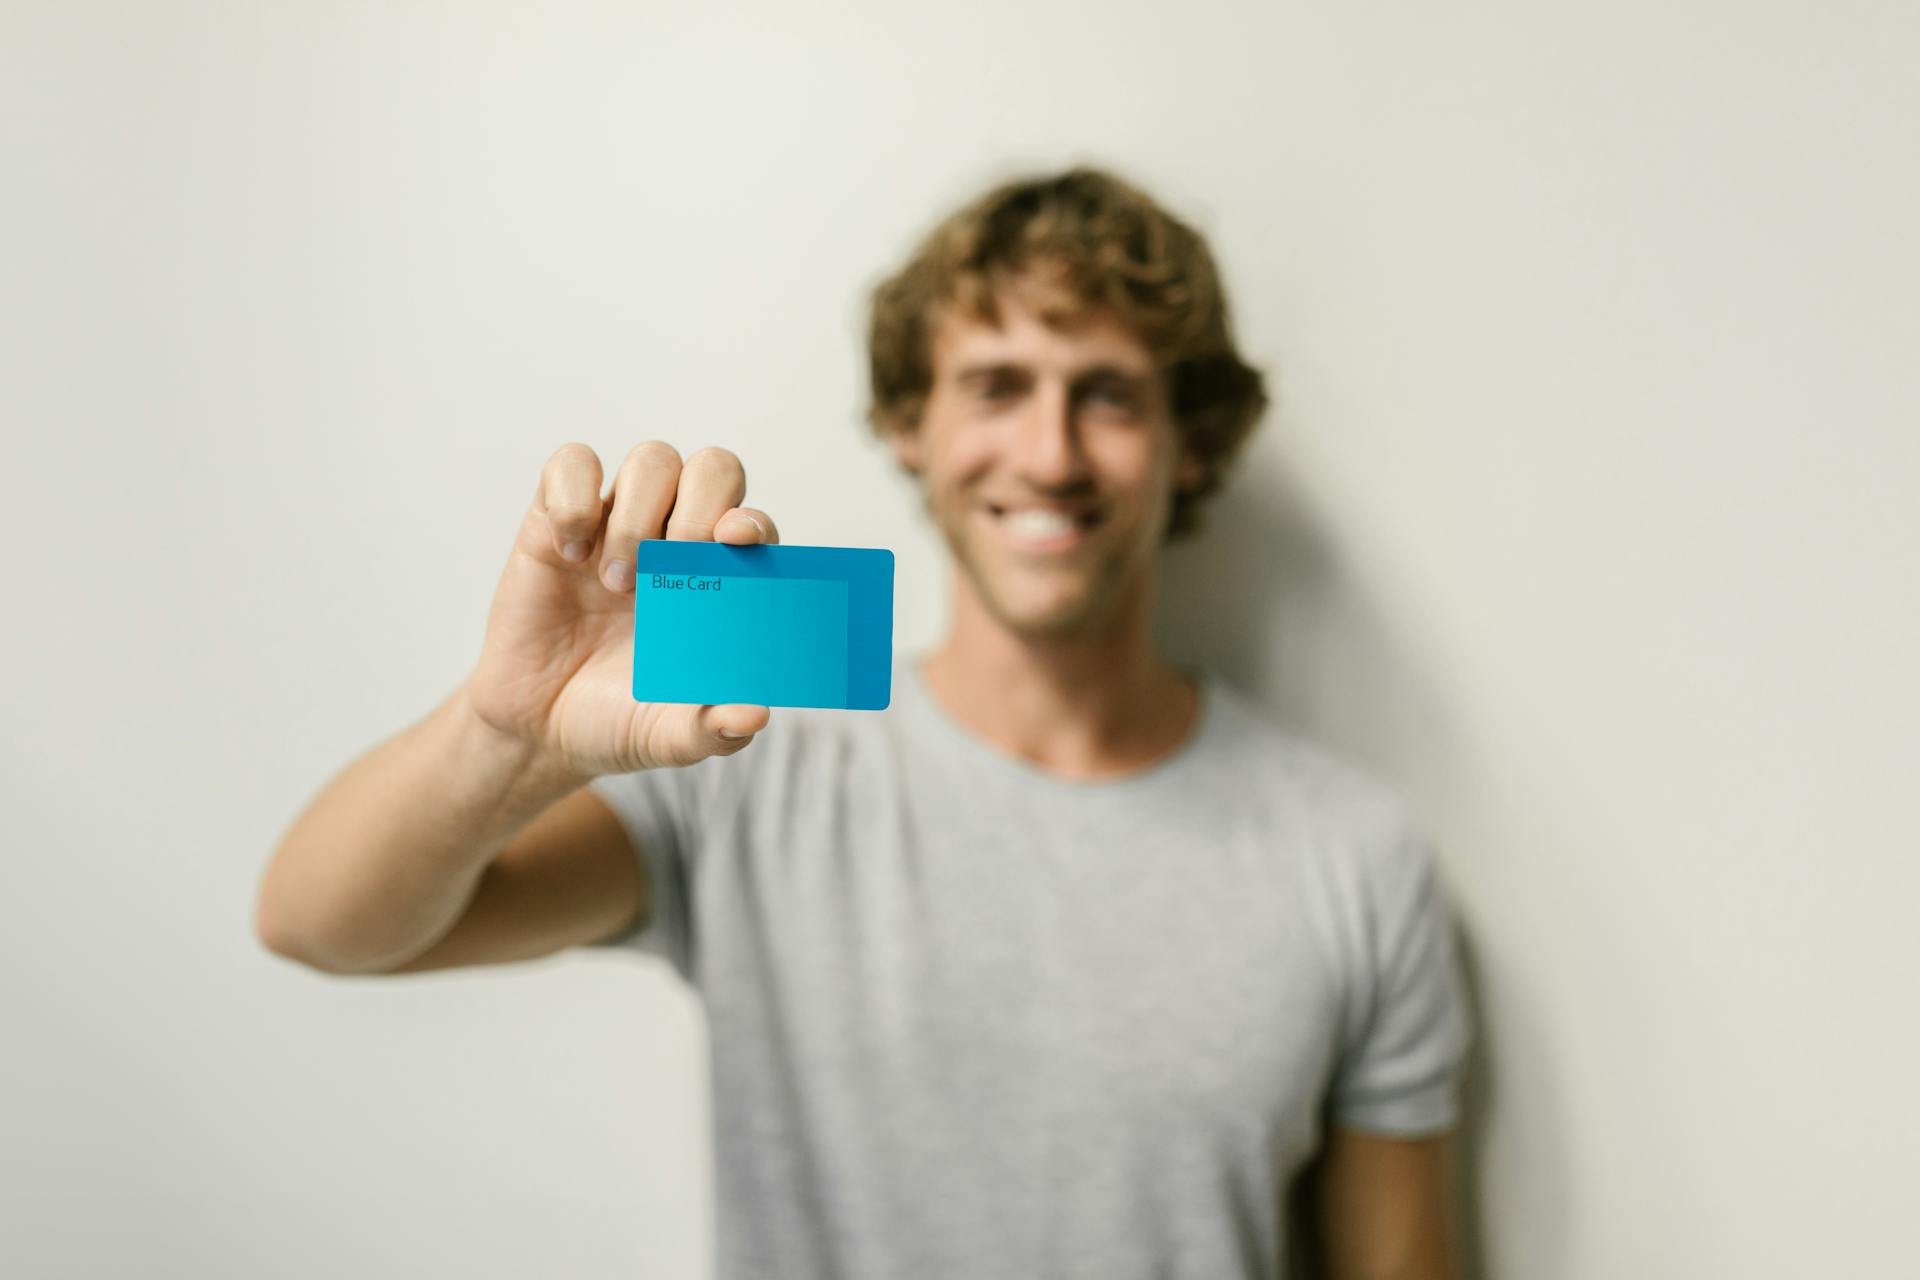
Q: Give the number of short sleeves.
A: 2